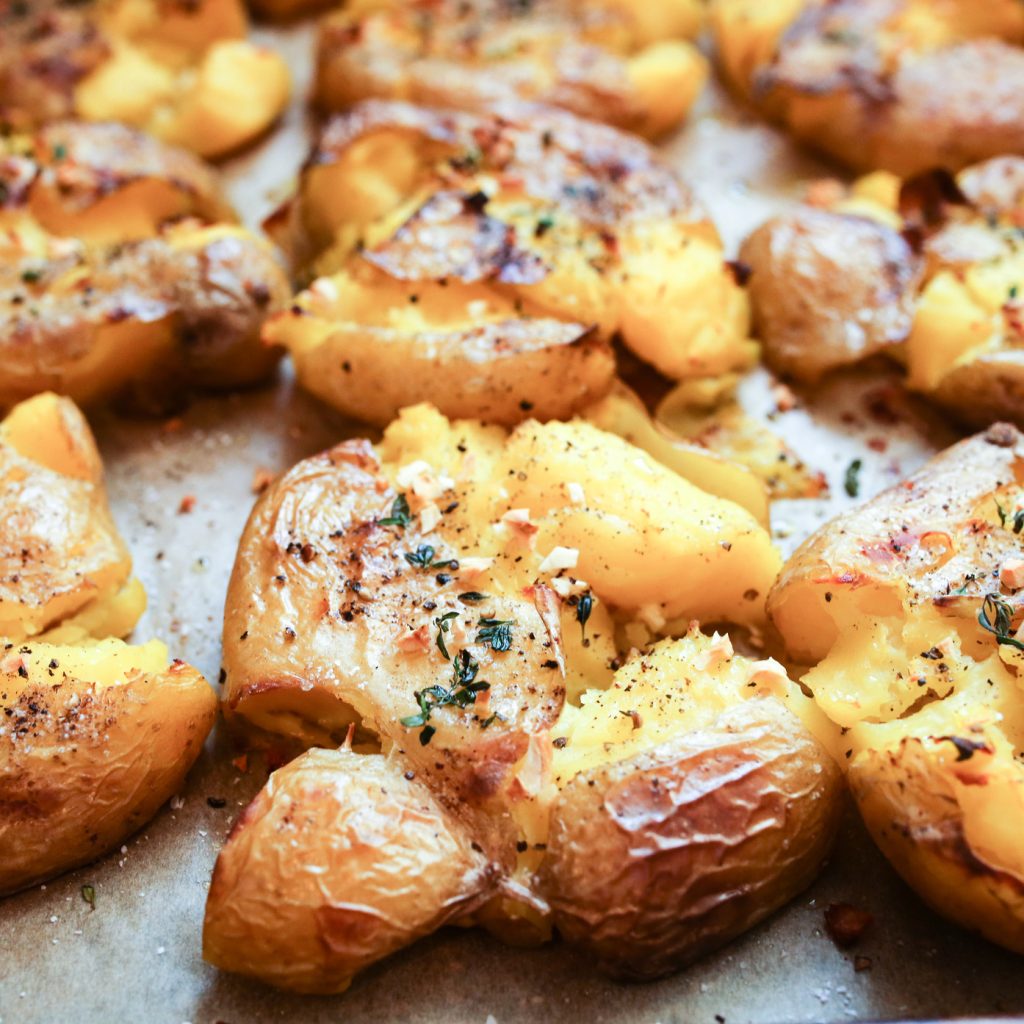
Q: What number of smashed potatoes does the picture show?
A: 9